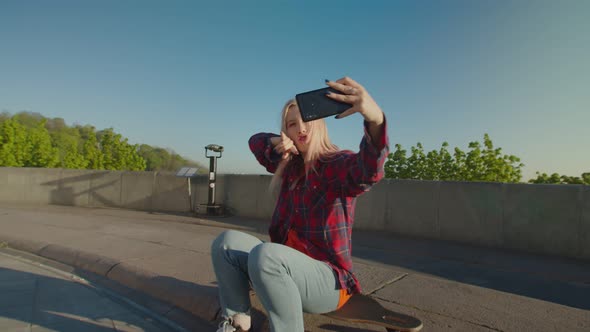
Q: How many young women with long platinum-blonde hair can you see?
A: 1